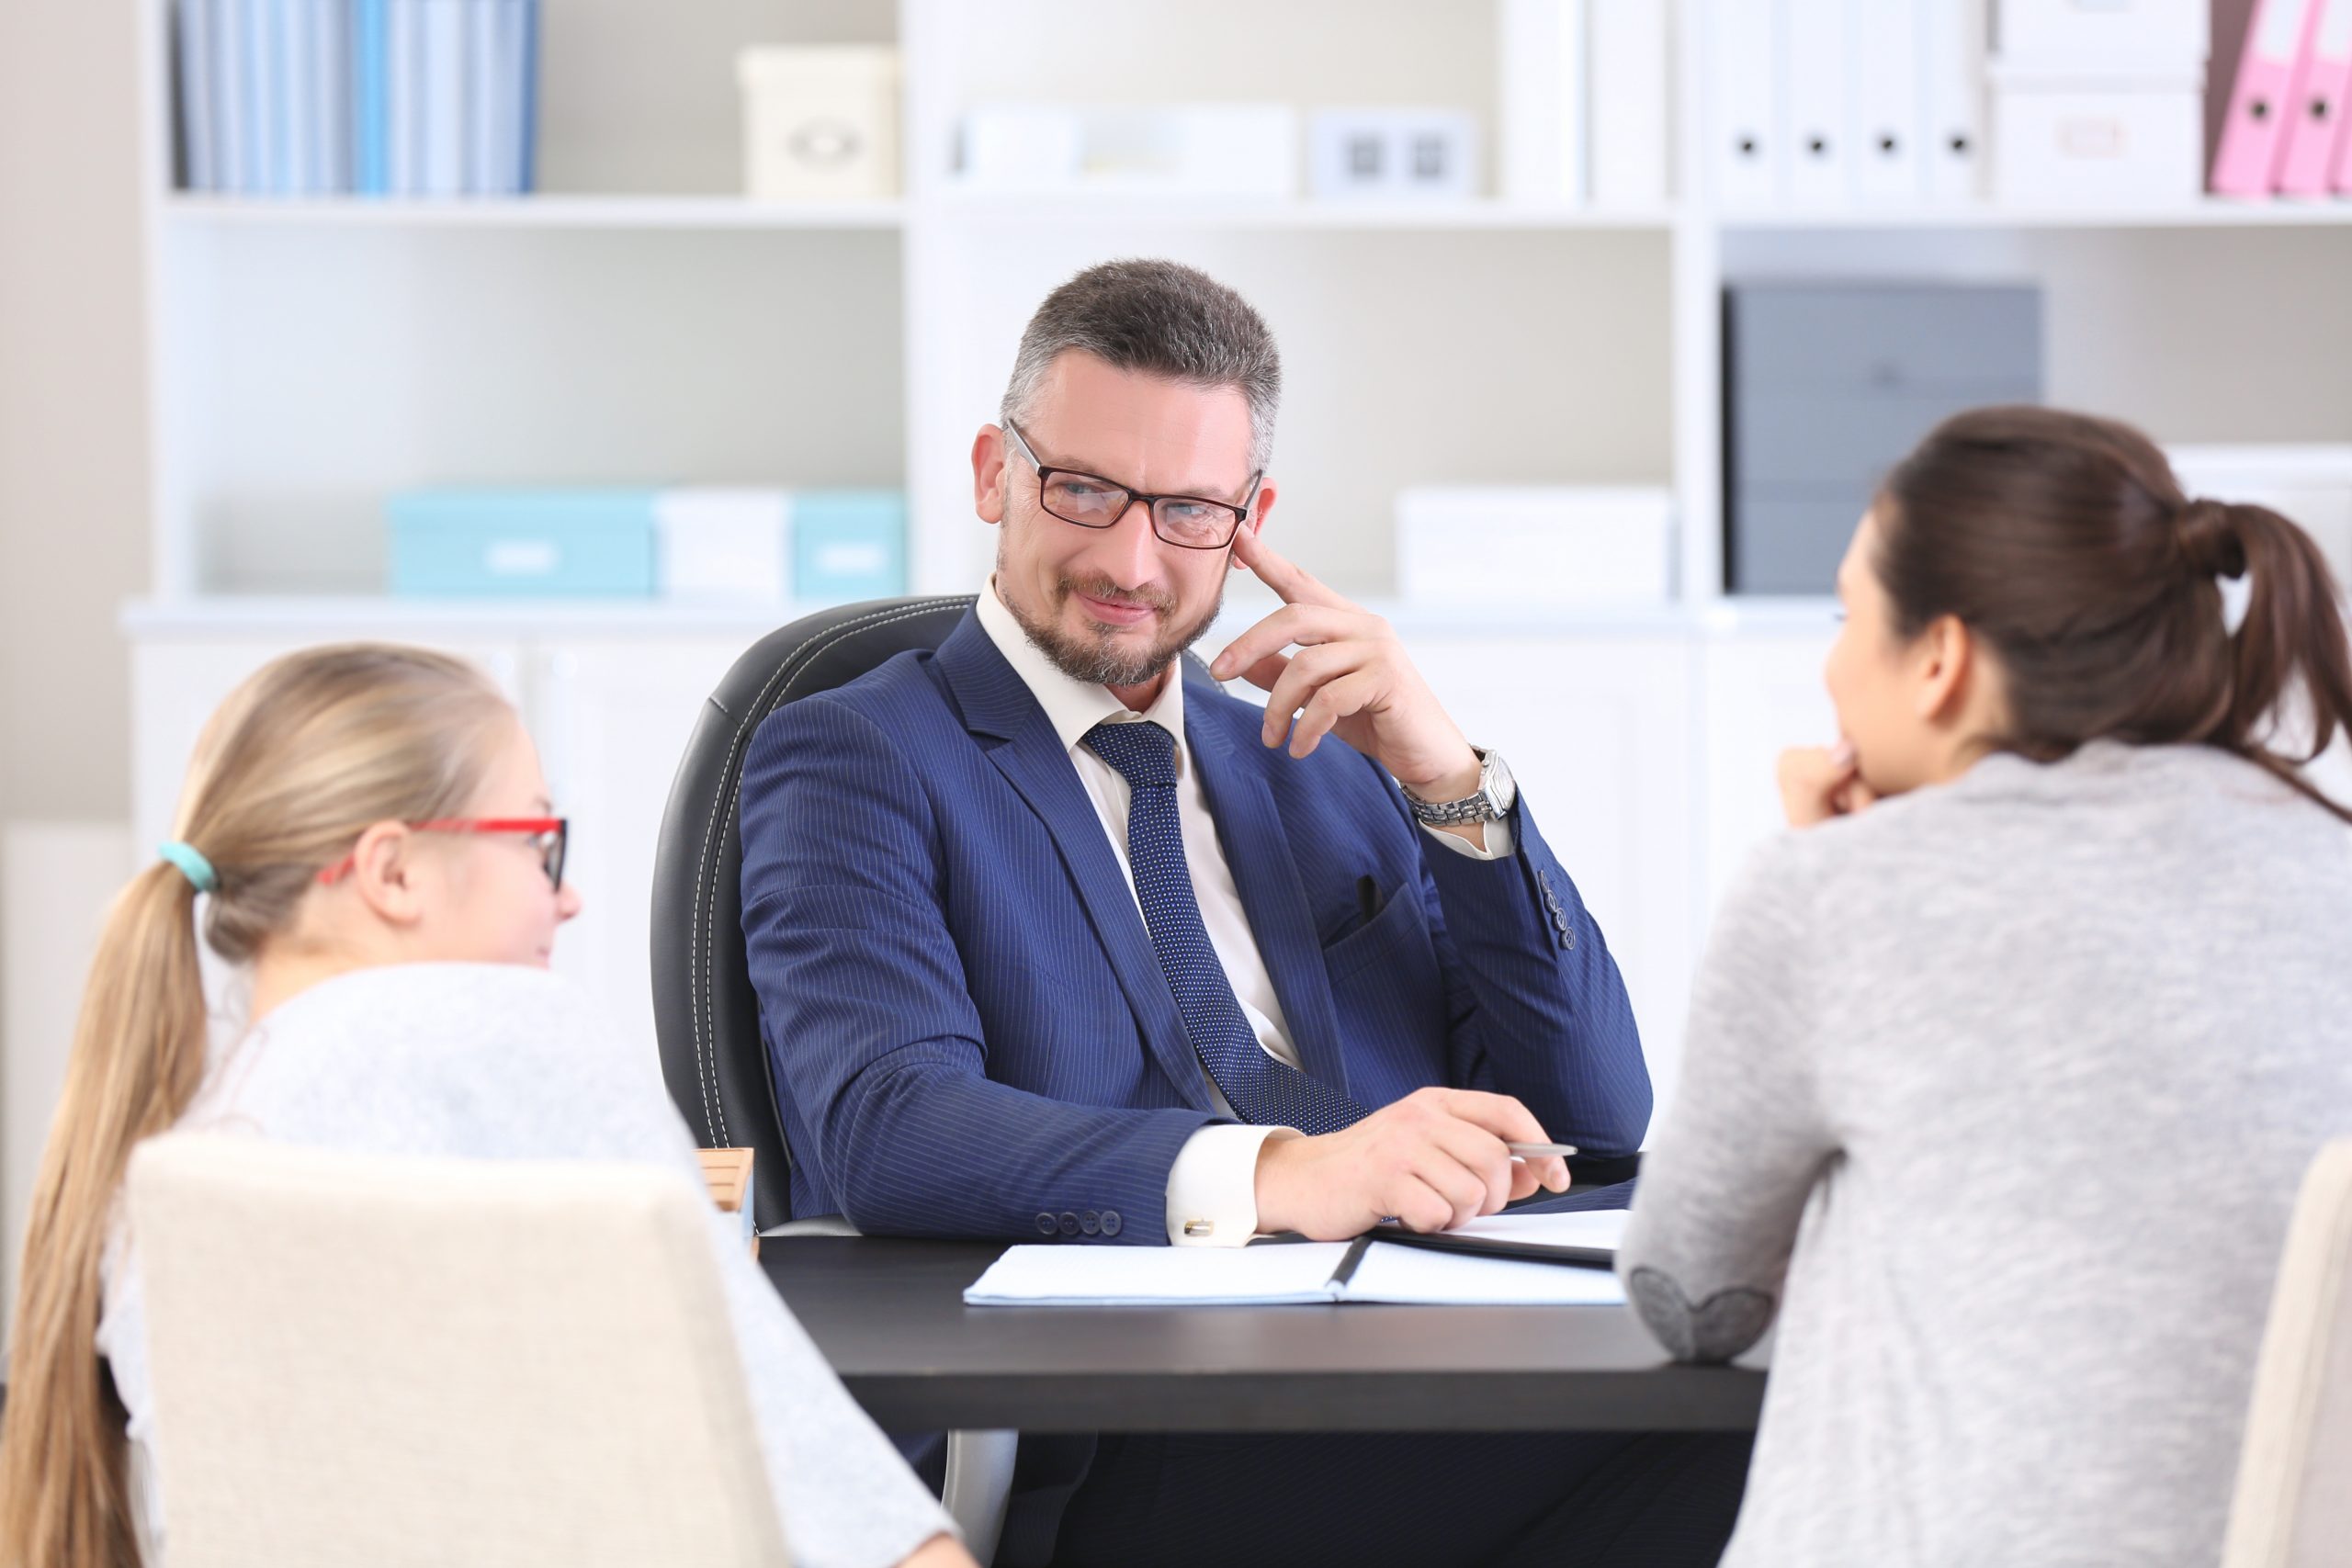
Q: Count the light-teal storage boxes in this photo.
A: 2